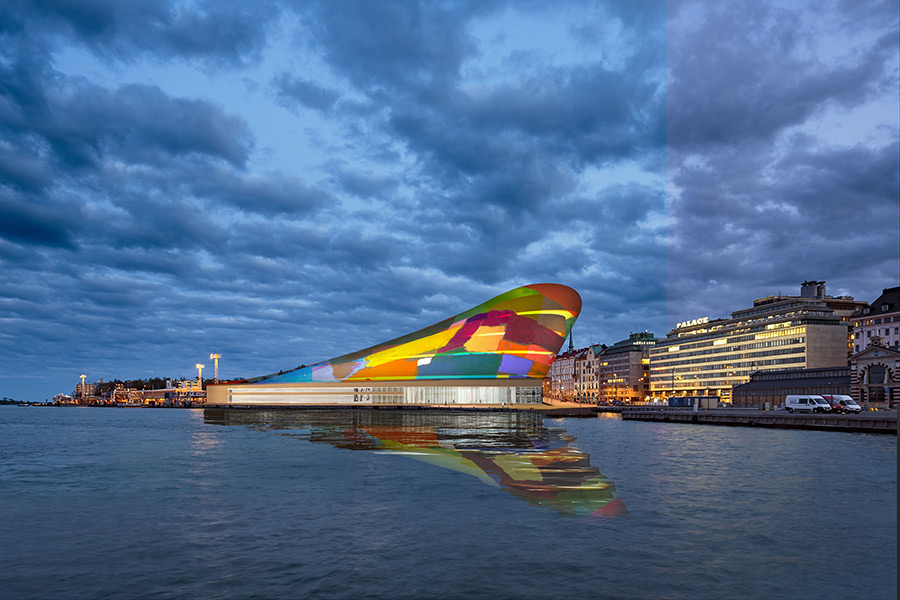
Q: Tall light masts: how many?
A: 3